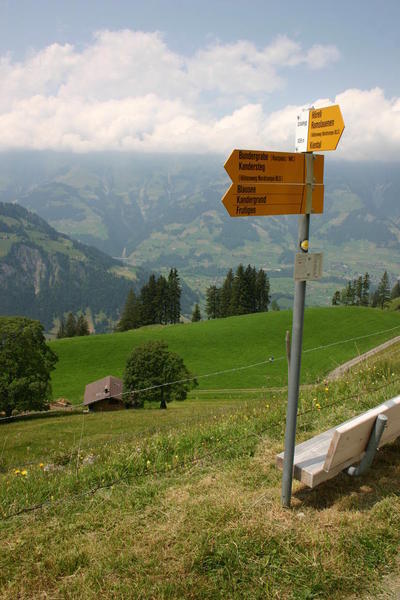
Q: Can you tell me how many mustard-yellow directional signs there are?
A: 3